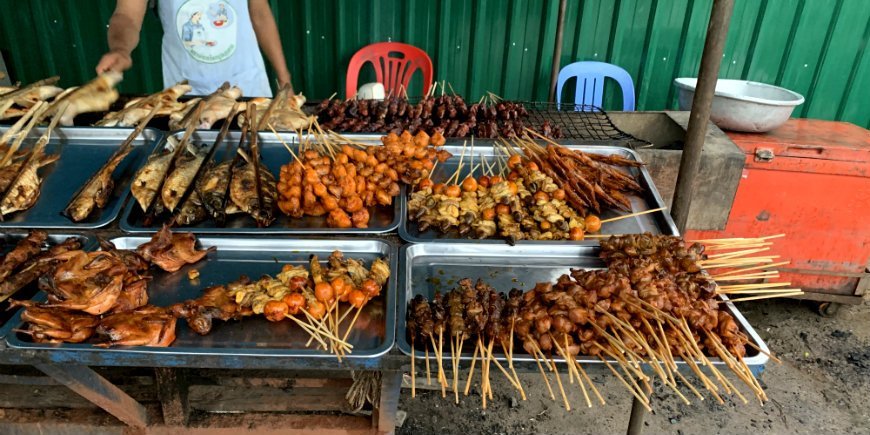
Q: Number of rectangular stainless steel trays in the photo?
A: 6